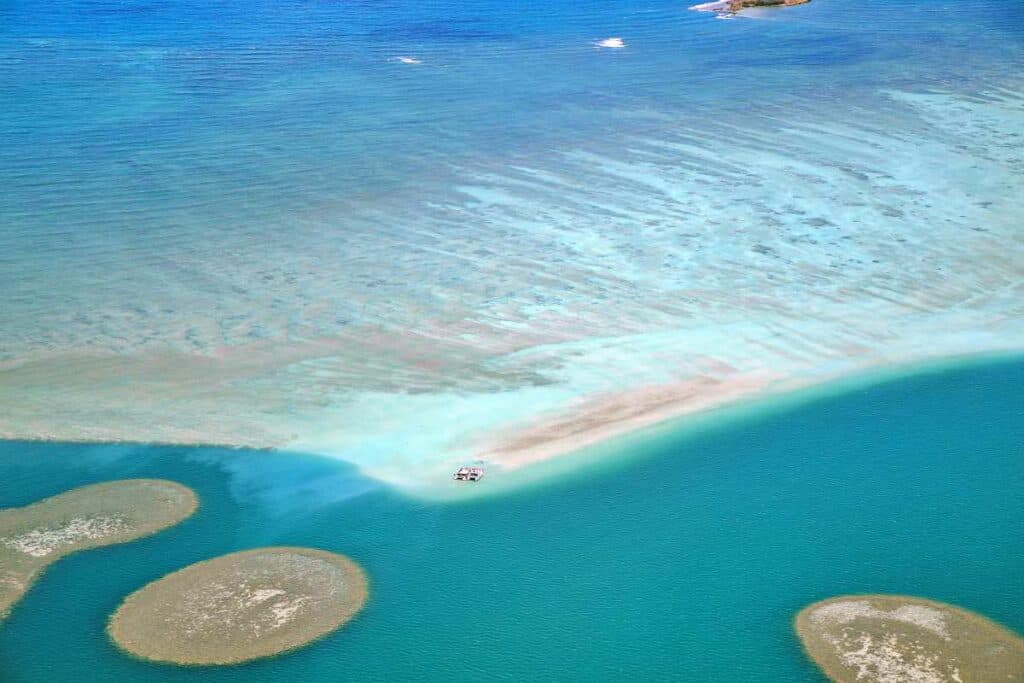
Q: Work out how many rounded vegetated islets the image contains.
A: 3